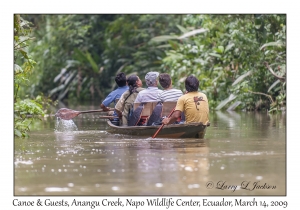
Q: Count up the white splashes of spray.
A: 1